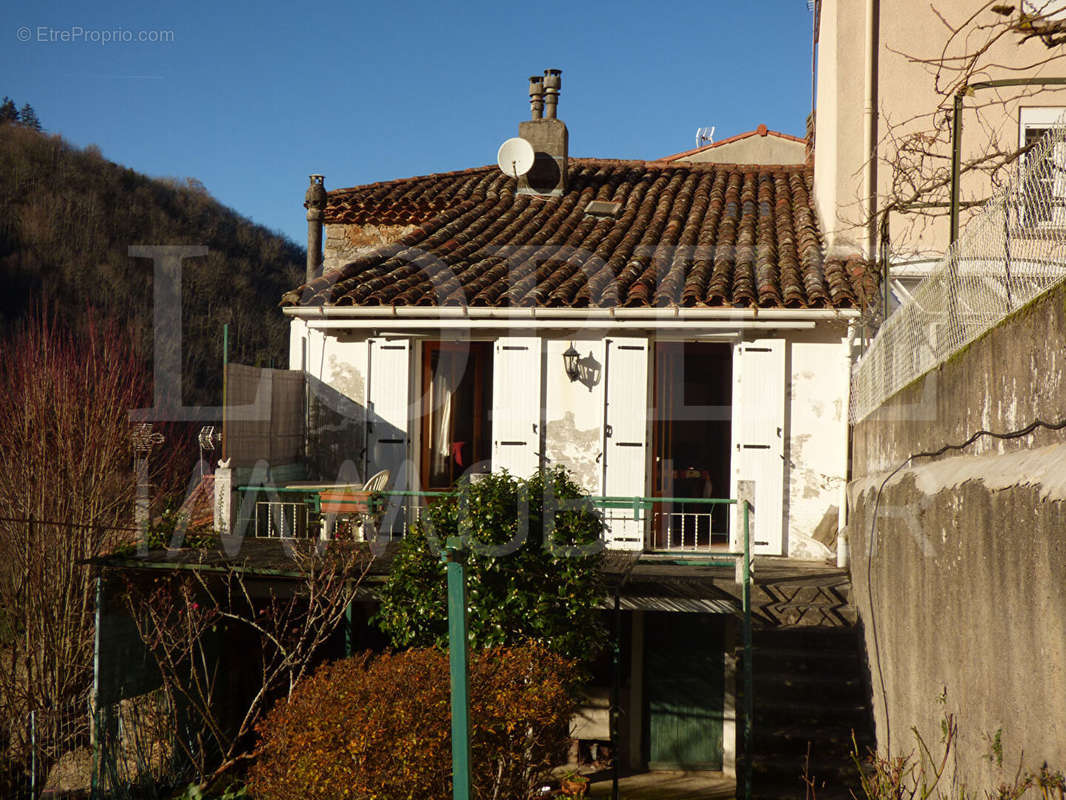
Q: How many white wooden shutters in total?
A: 4